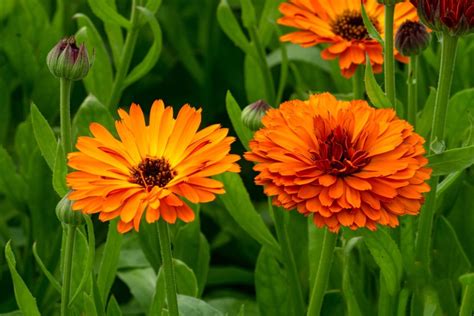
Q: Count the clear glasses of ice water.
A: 0